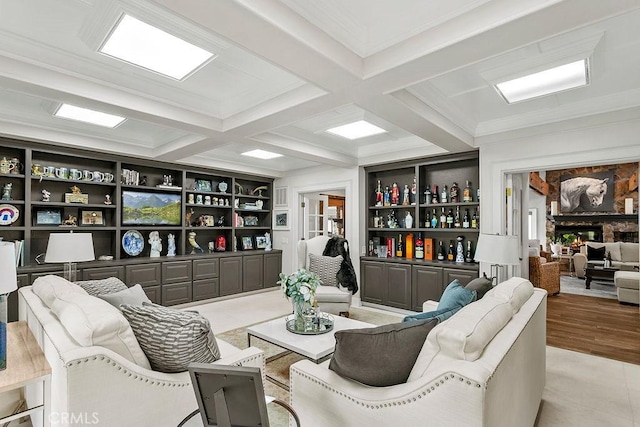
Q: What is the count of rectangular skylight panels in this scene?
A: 5